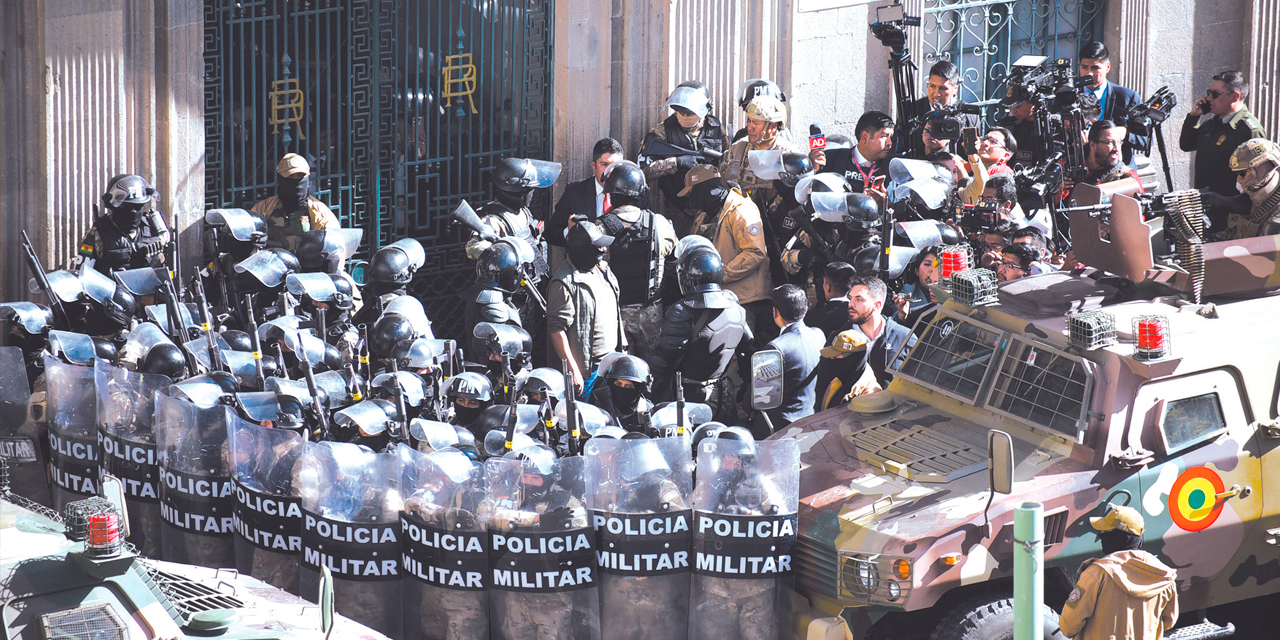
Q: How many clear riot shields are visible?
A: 10